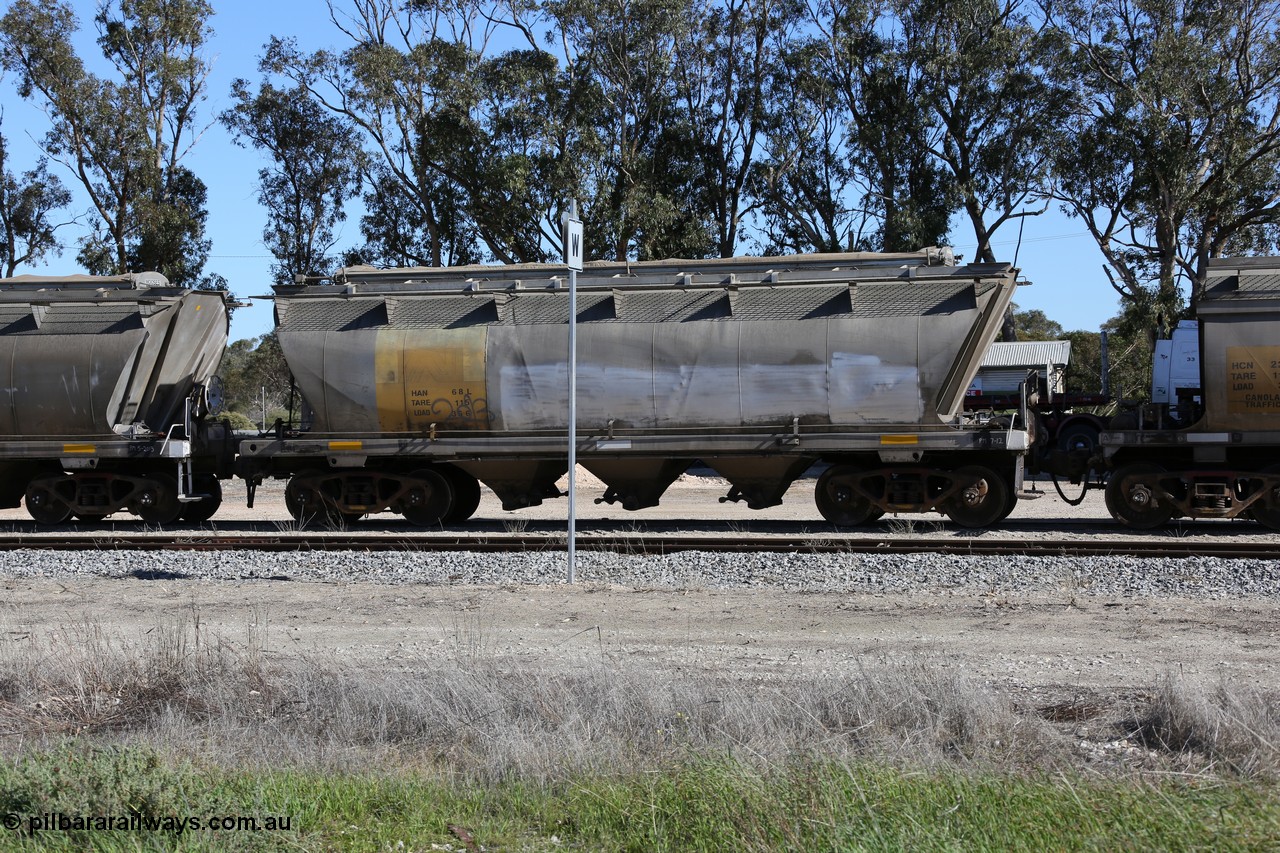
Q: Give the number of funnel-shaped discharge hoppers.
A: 3